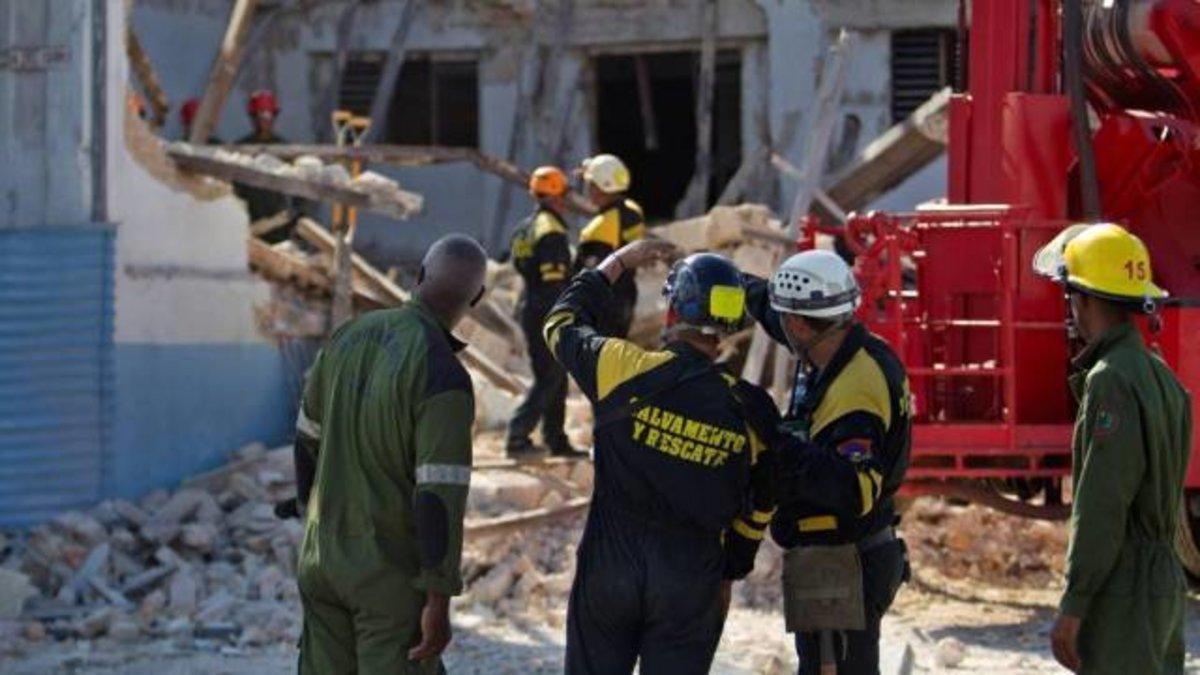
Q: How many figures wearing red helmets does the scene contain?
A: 2